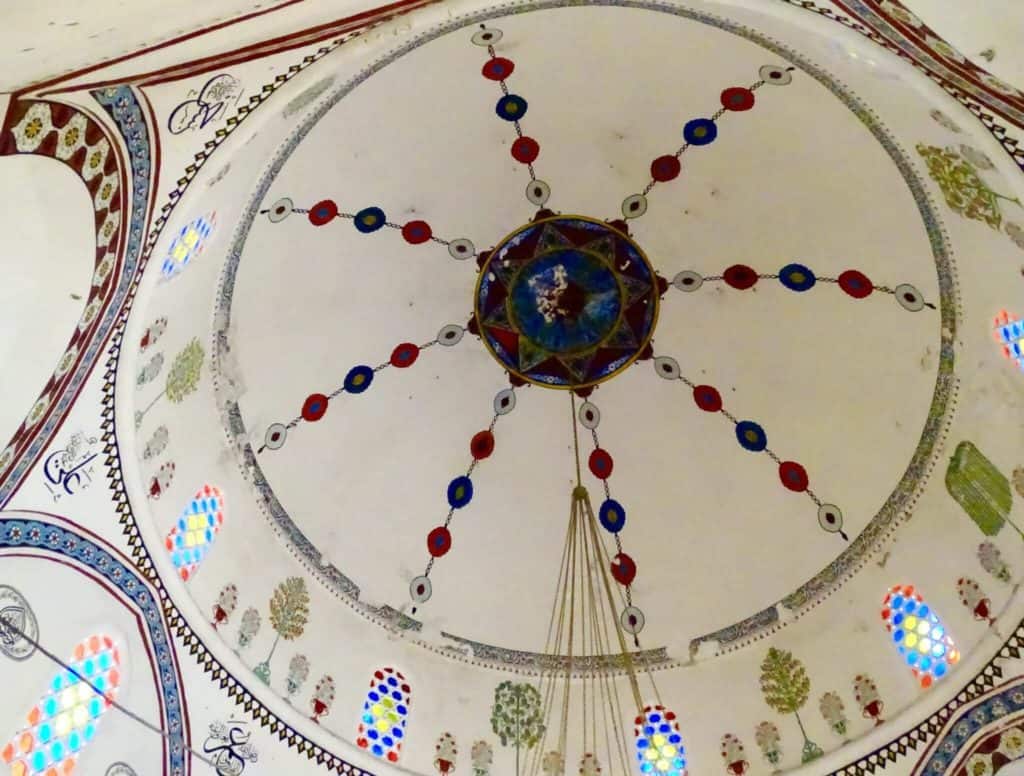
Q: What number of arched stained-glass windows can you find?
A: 7